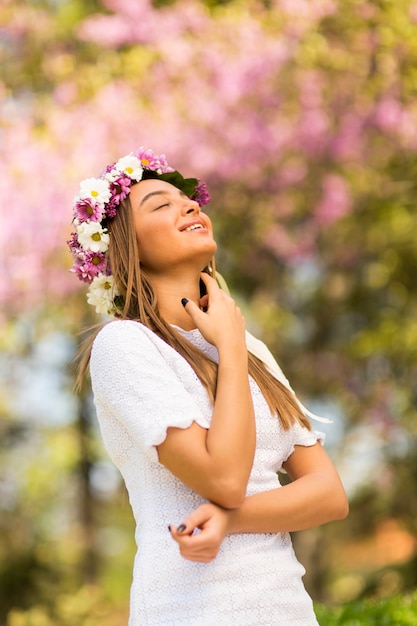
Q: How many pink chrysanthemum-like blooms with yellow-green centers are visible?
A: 4